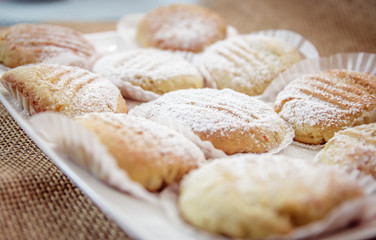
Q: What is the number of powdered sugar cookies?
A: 10